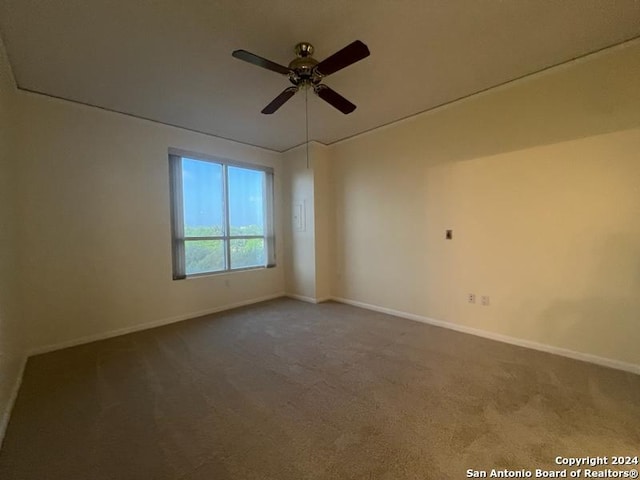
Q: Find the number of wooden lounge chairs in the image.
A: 0